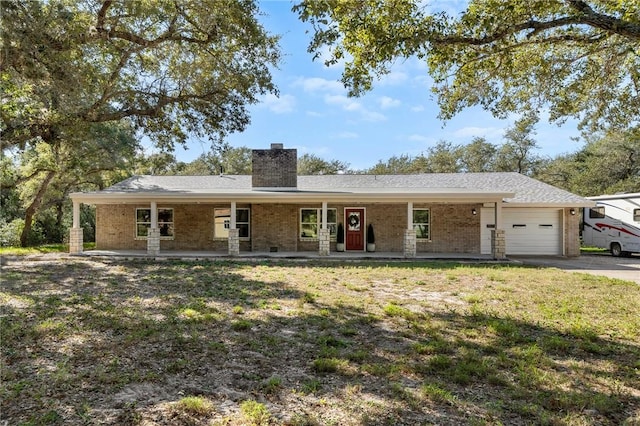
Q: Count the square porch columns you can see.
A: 6